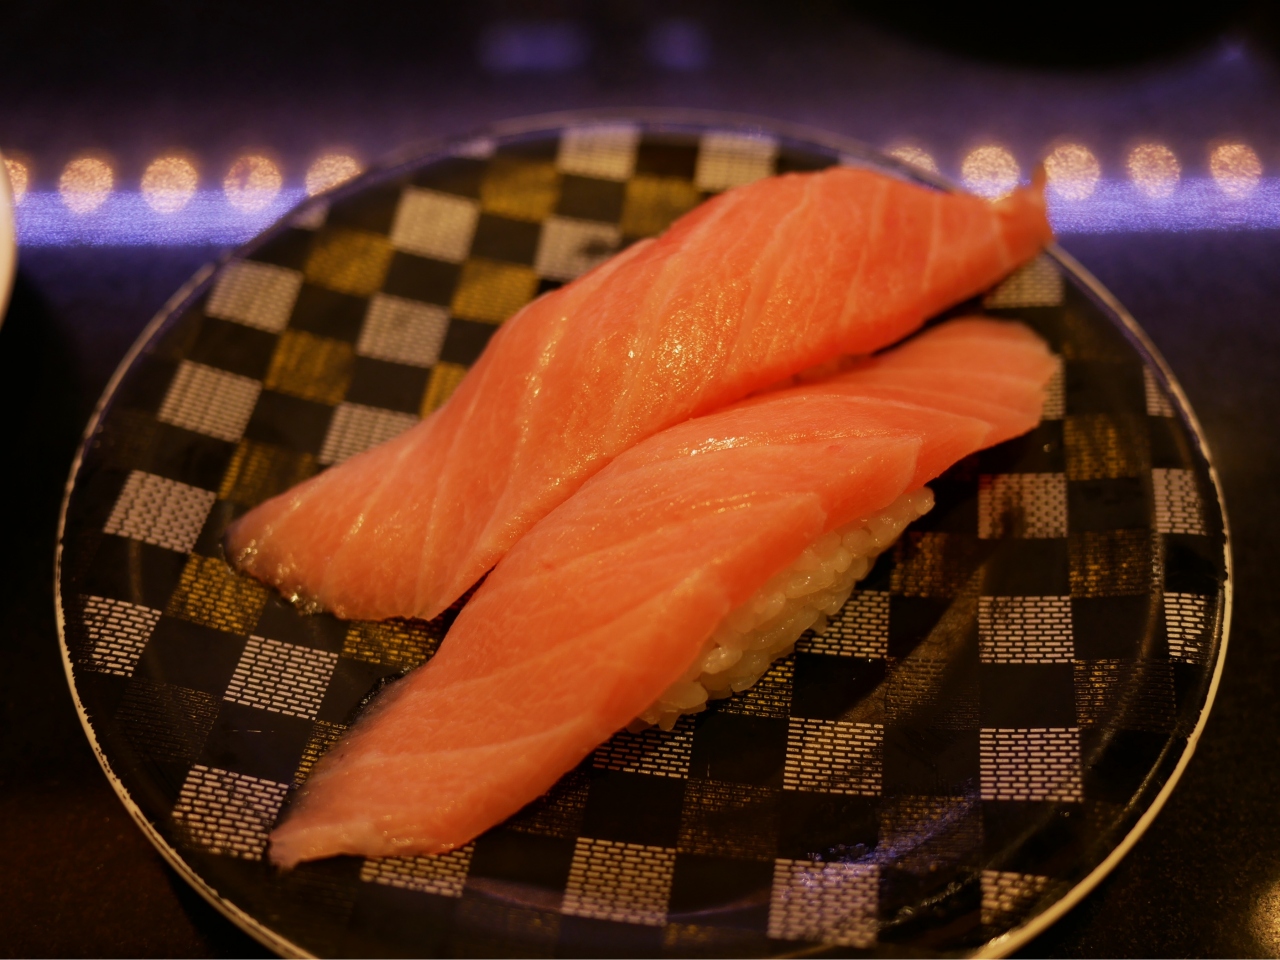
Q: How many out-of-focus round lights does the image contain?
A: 10